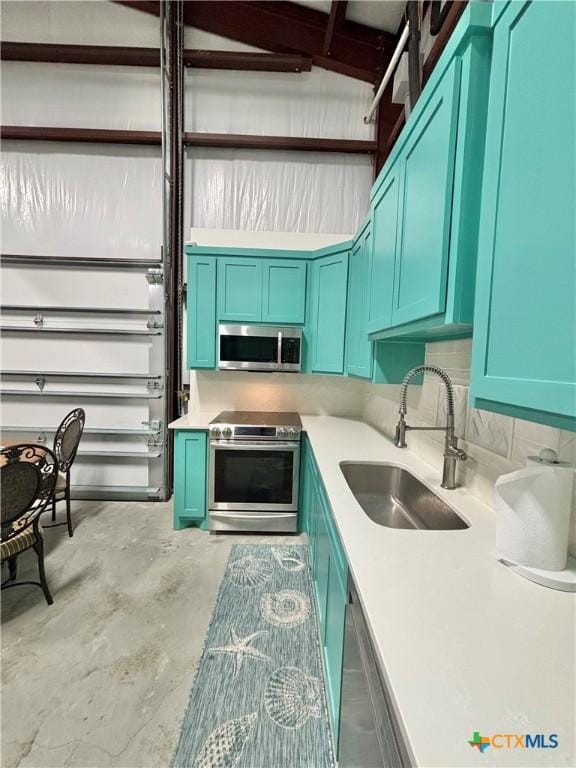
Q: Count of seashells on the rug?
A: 5